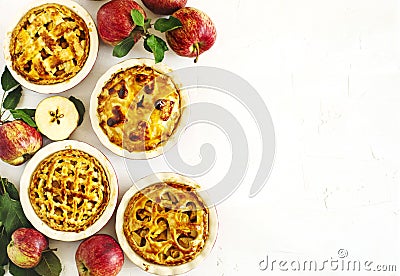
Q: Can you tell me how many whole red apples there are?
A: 6